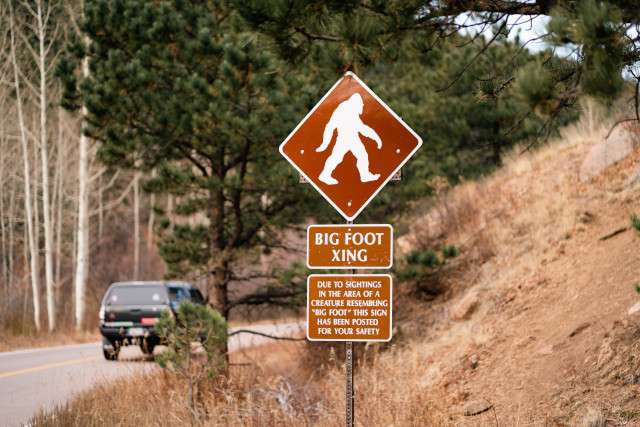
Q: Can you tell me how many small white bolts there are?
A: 5